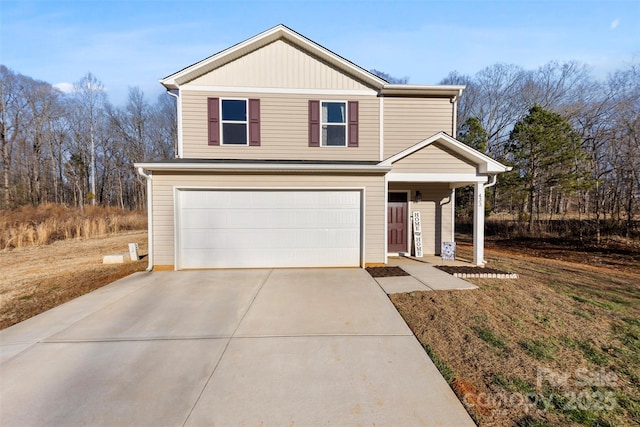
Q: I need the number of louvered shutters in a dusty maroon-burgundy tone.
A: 4